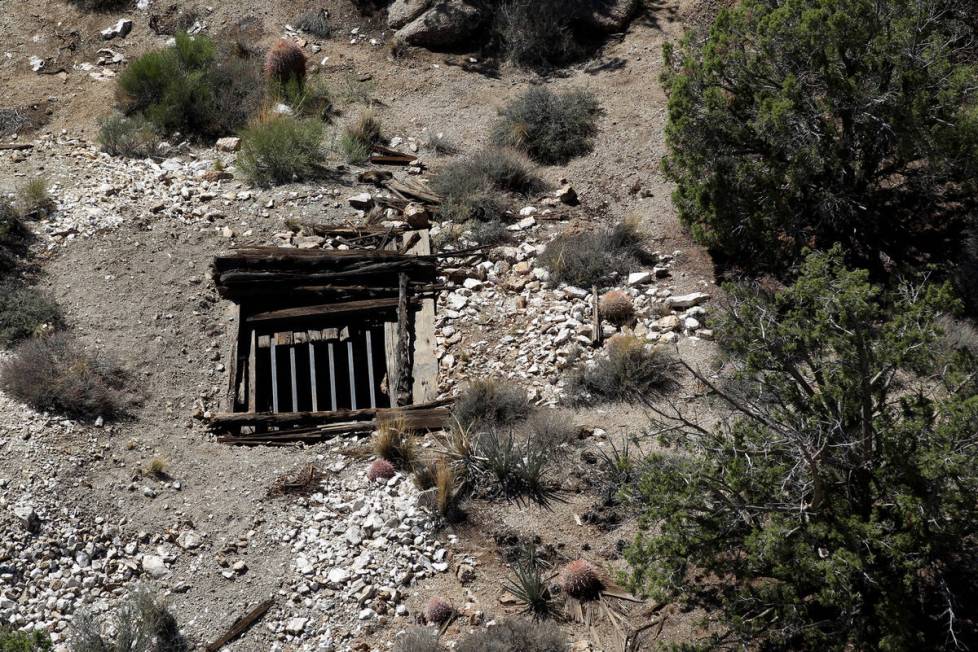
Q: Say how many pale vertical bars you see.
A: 6